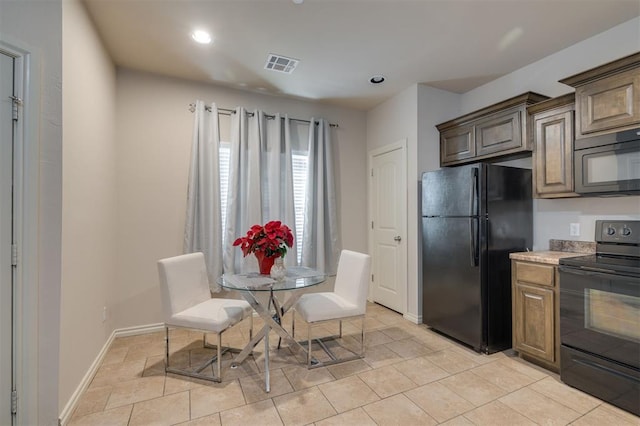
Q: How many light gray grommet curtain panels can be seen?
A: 4